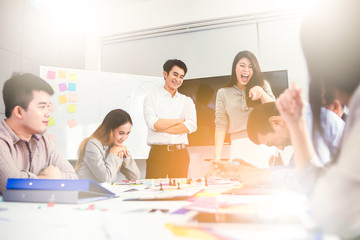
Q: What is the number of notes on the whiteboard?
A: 13